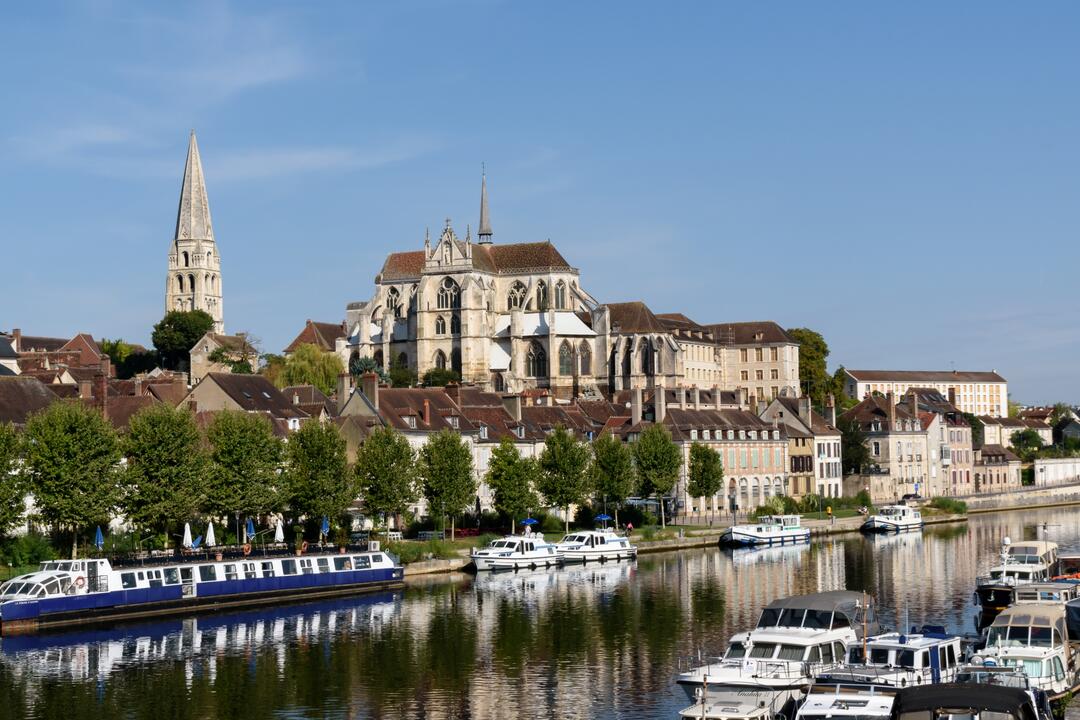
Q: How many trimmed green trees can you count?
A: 12